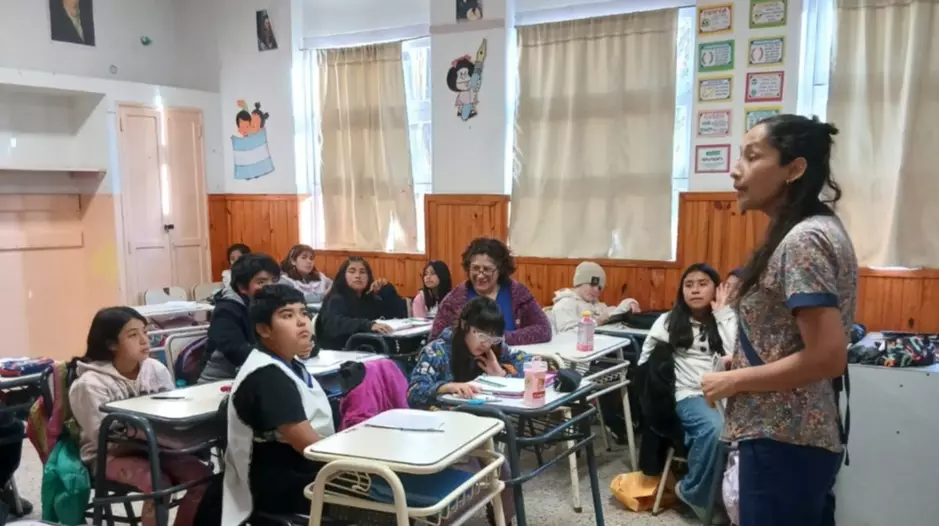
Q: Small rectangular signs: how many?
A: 9